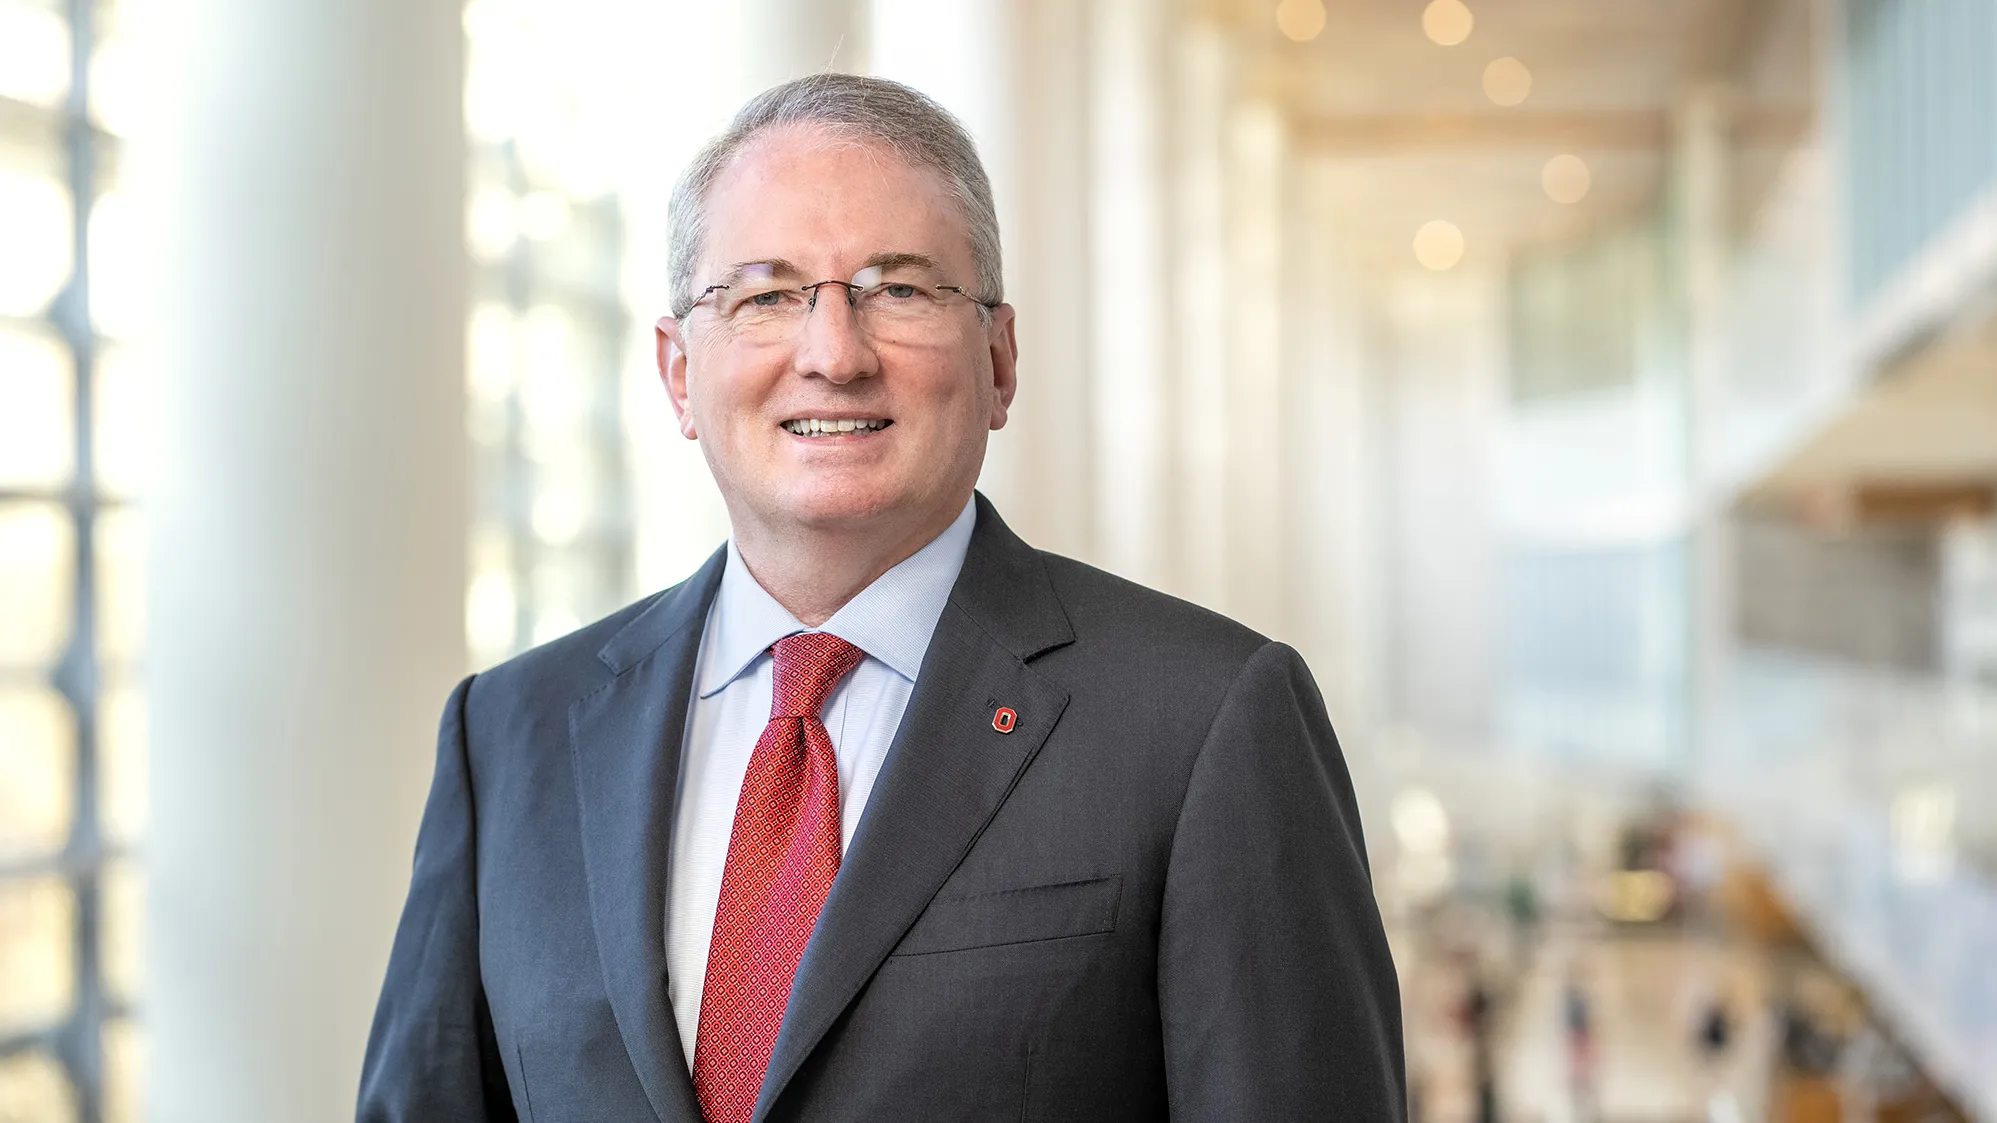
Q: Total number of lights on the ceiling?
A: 5